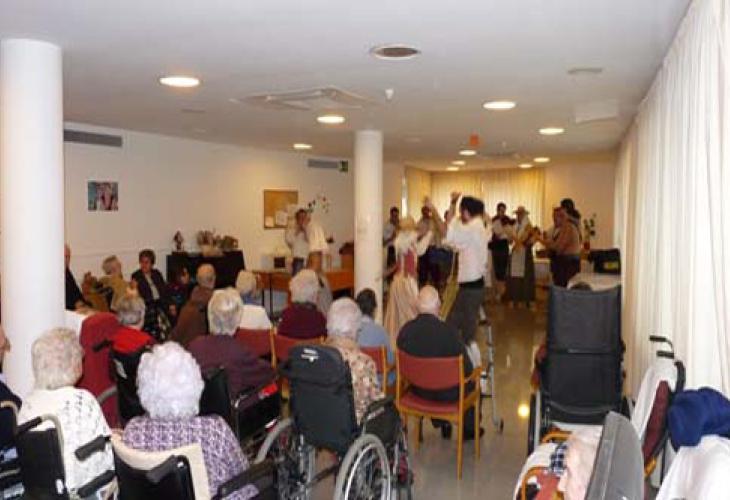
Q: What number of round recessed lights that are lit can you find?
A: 10